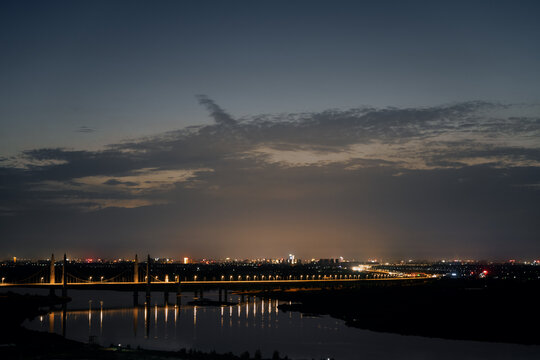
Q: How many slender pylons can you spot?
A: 4